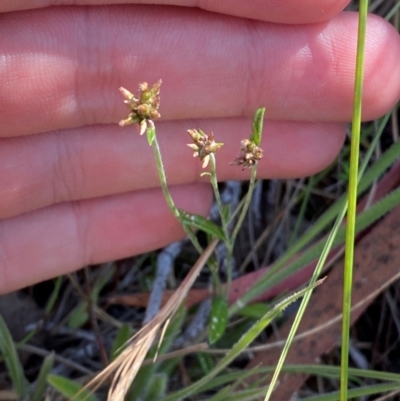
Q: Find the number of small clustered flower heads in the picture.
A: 3